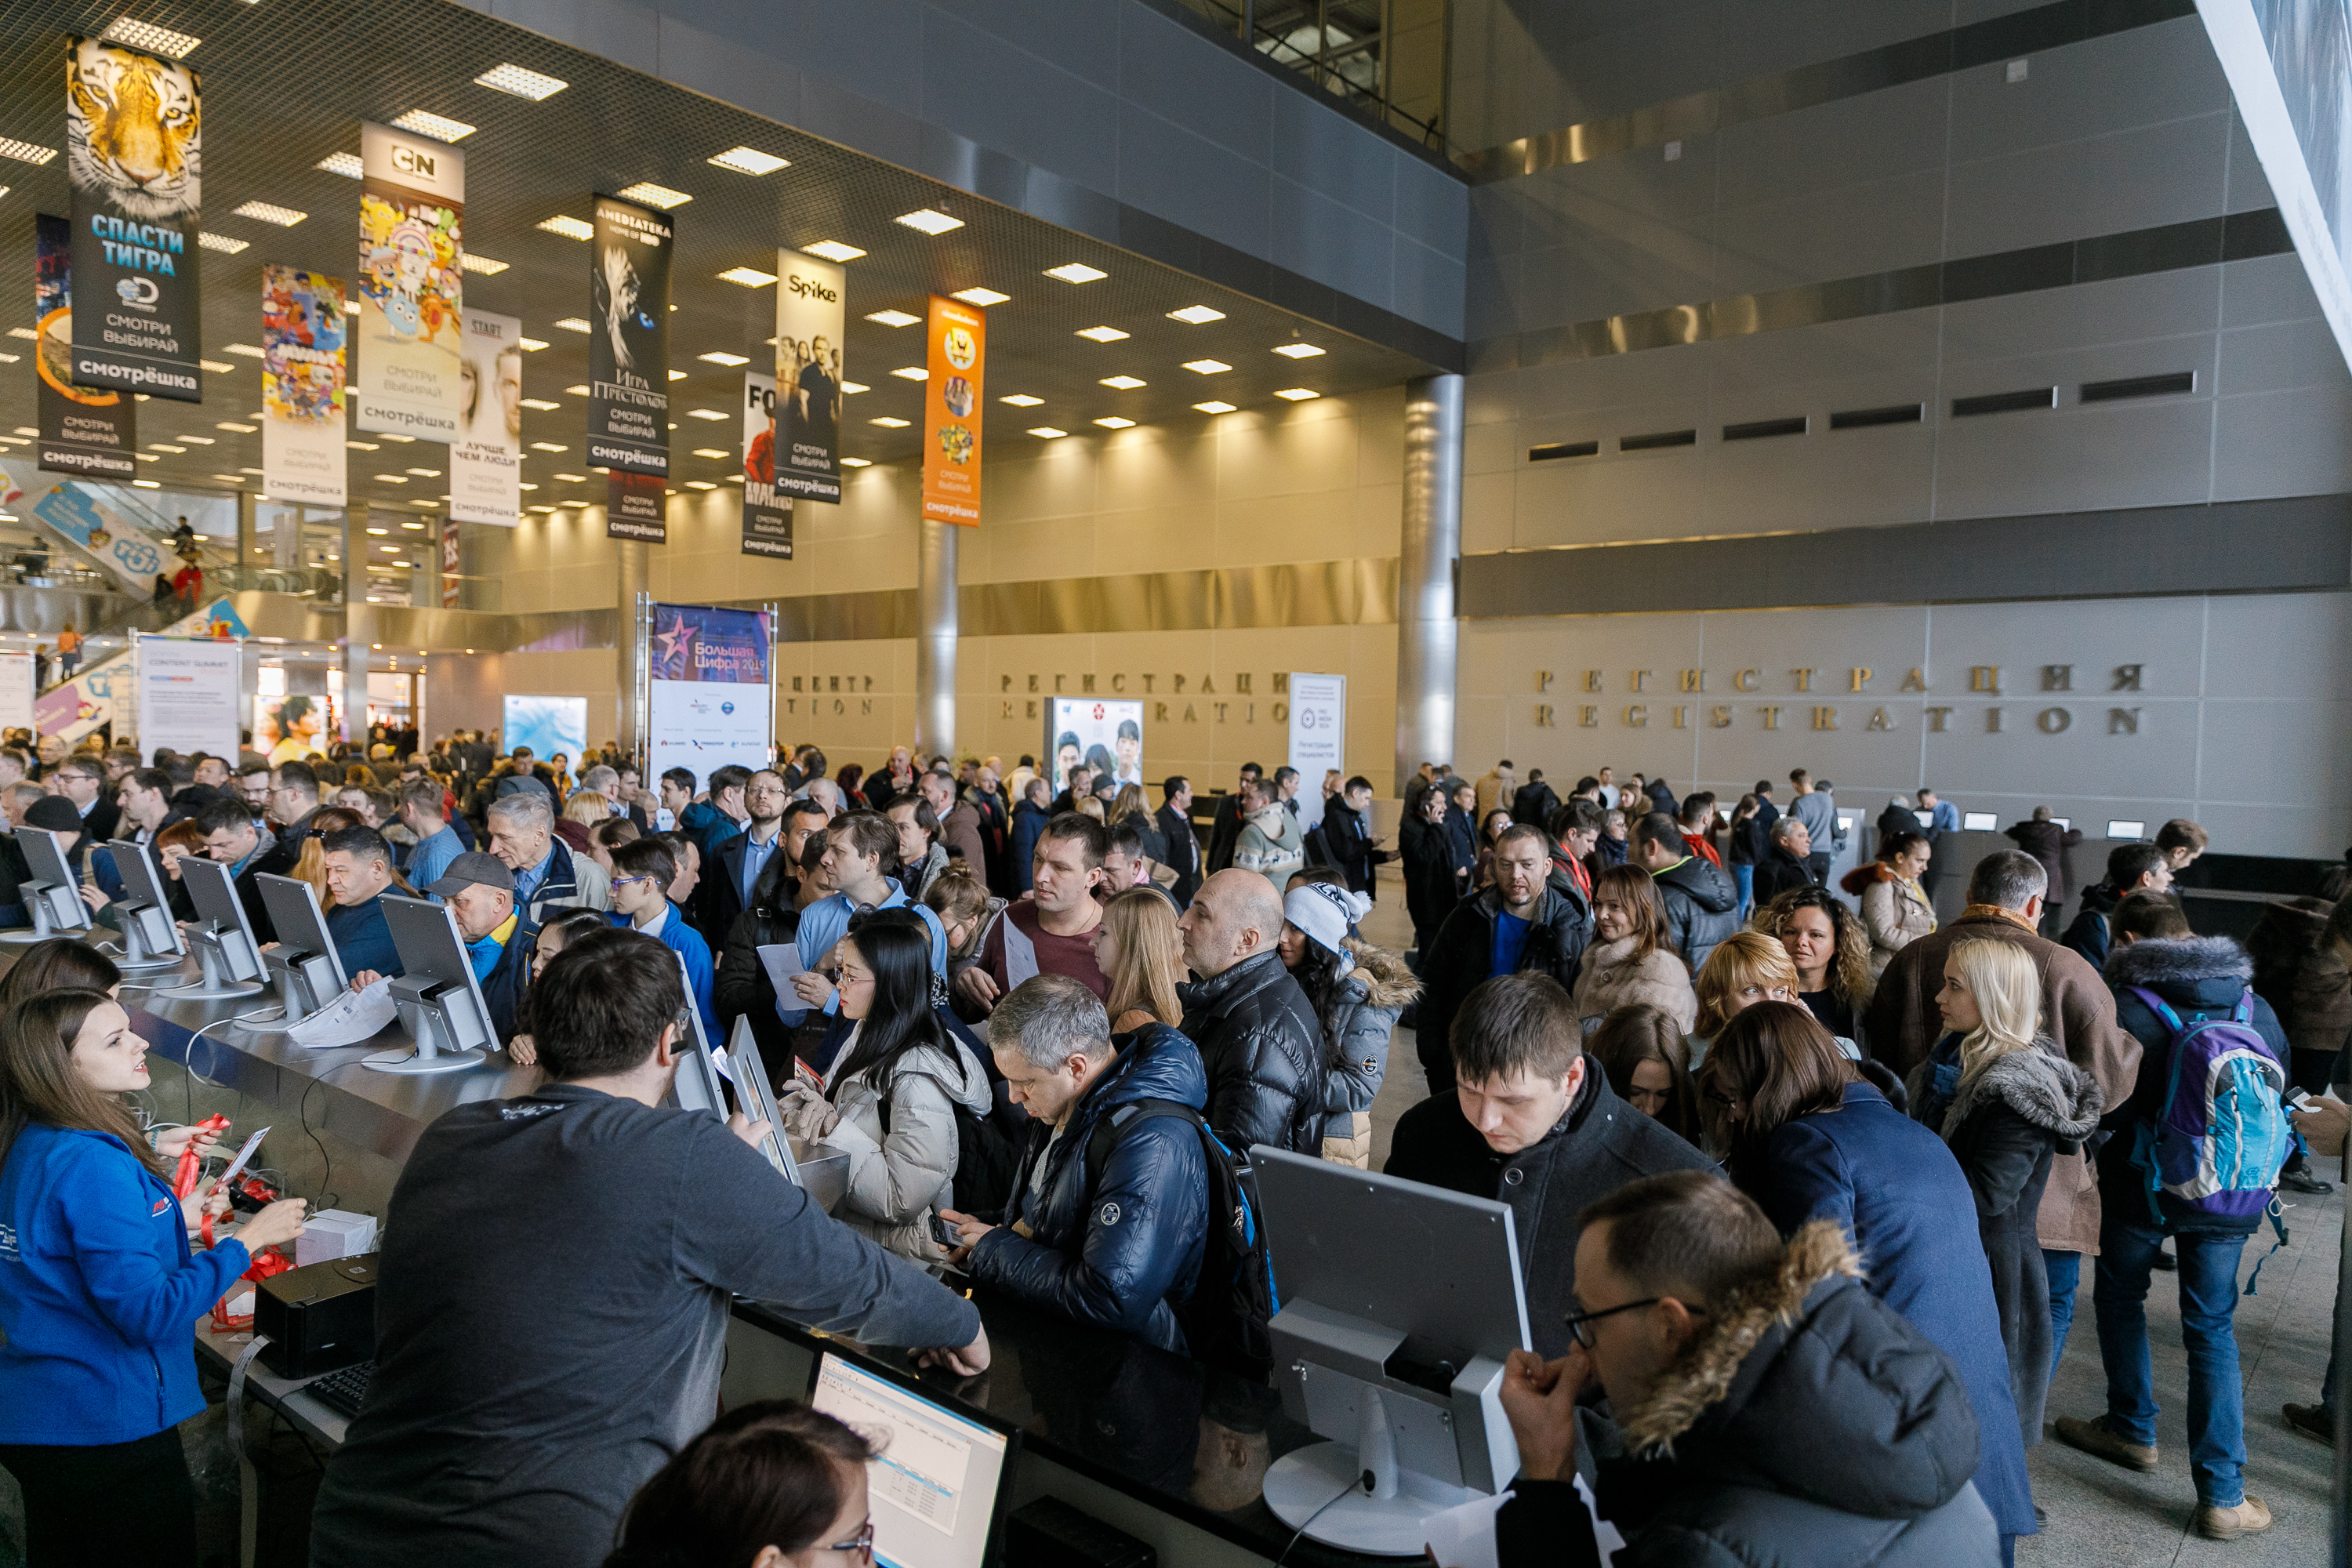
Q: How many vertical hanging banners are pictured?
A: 10